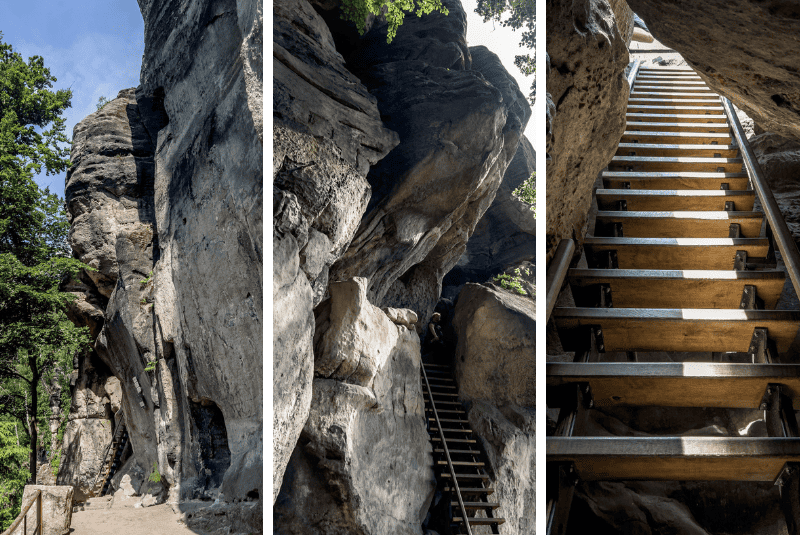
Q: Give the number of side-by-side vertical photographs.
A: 3